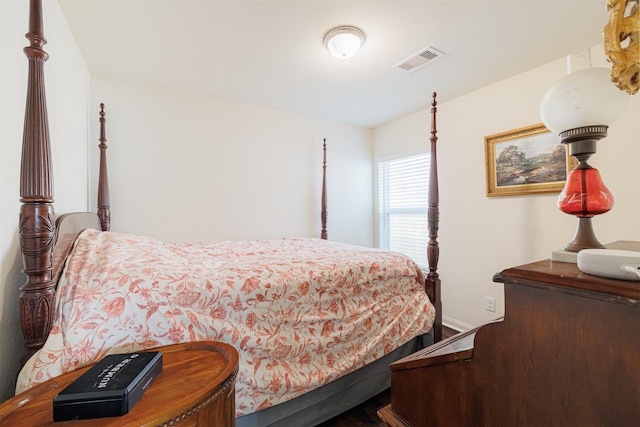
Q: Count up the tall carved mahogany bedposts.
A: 4